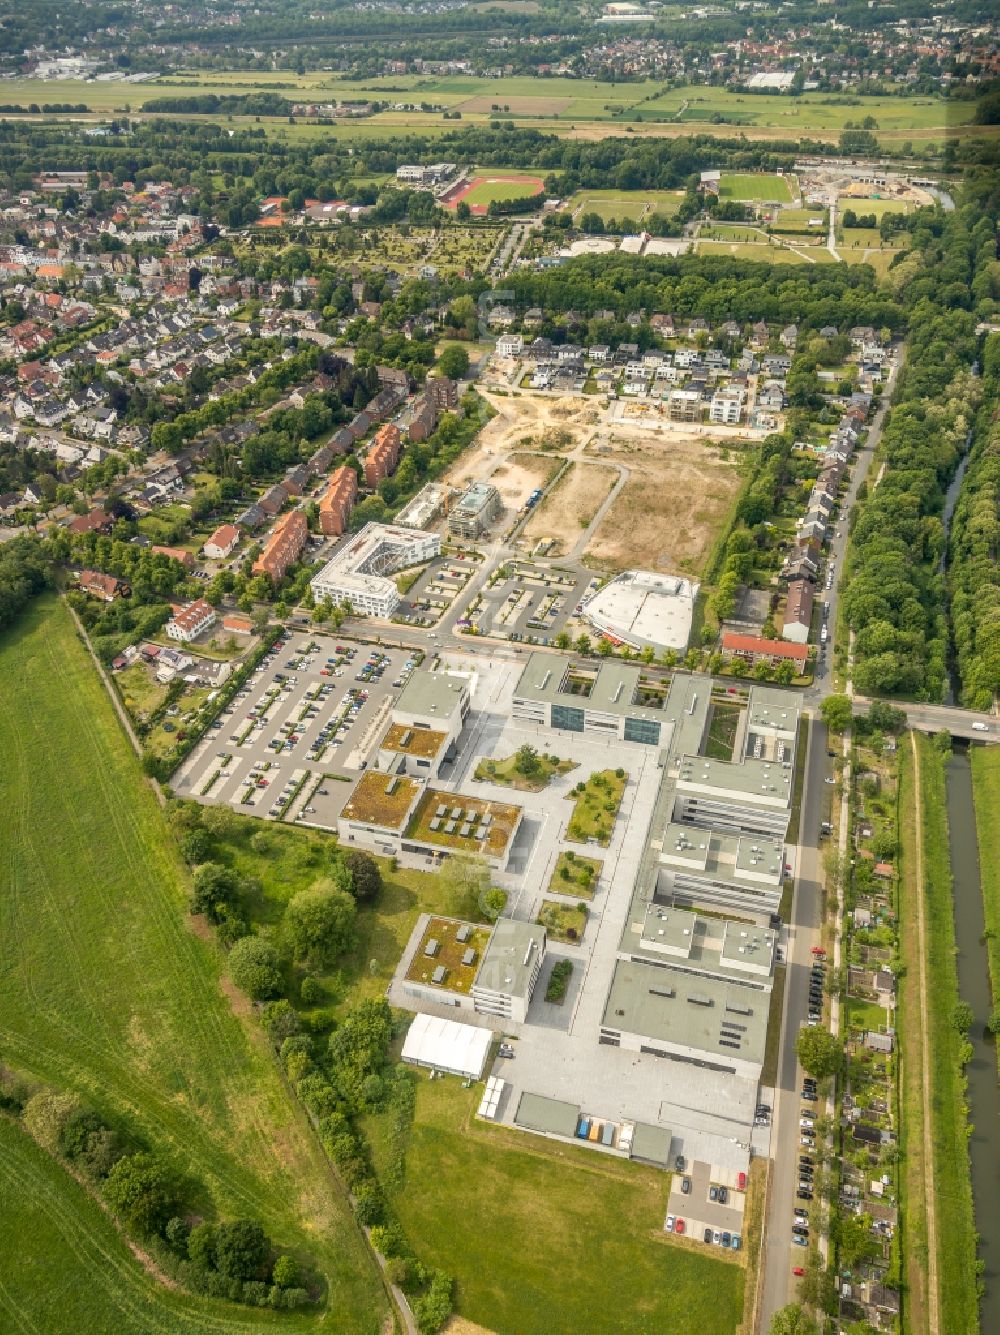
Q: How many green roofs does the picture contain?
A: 4